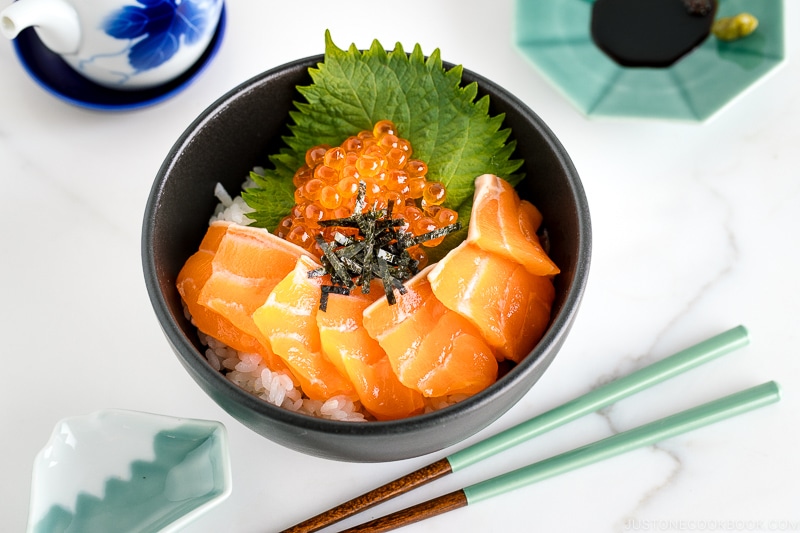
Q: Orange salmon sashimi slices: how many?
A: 7